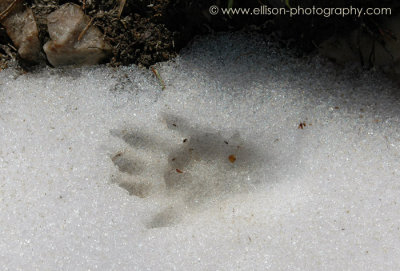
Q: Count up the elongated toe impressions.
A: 5